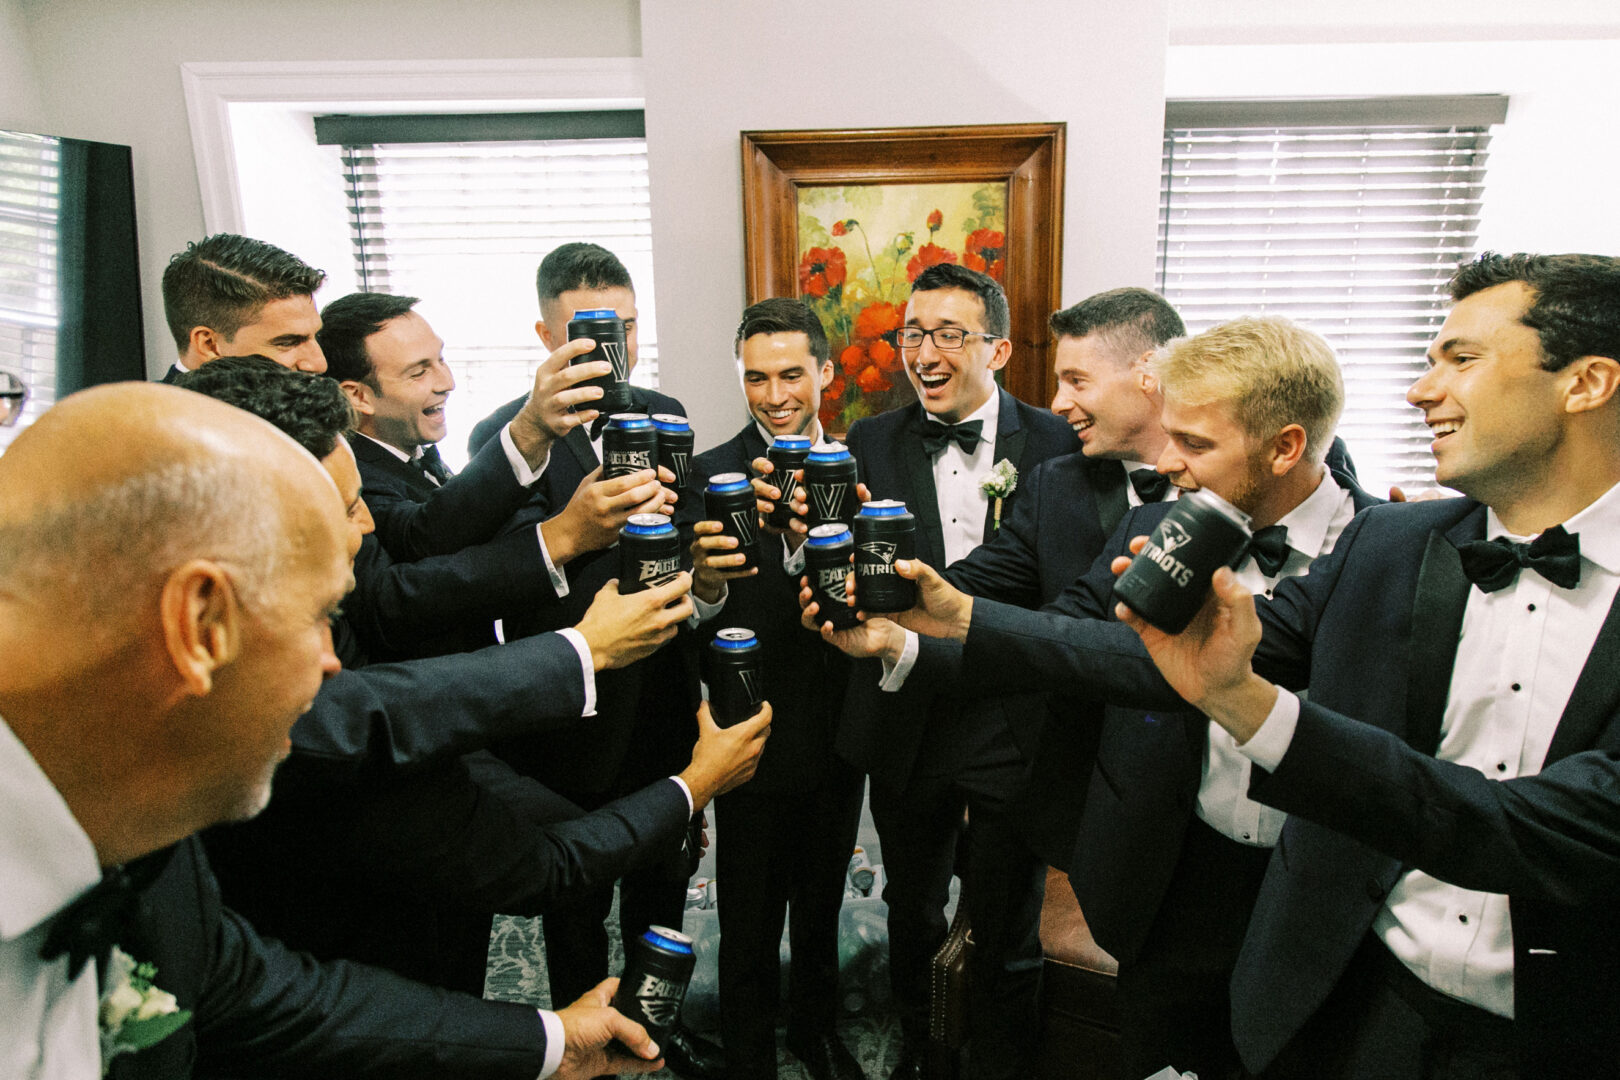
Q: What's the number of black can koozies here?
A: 12